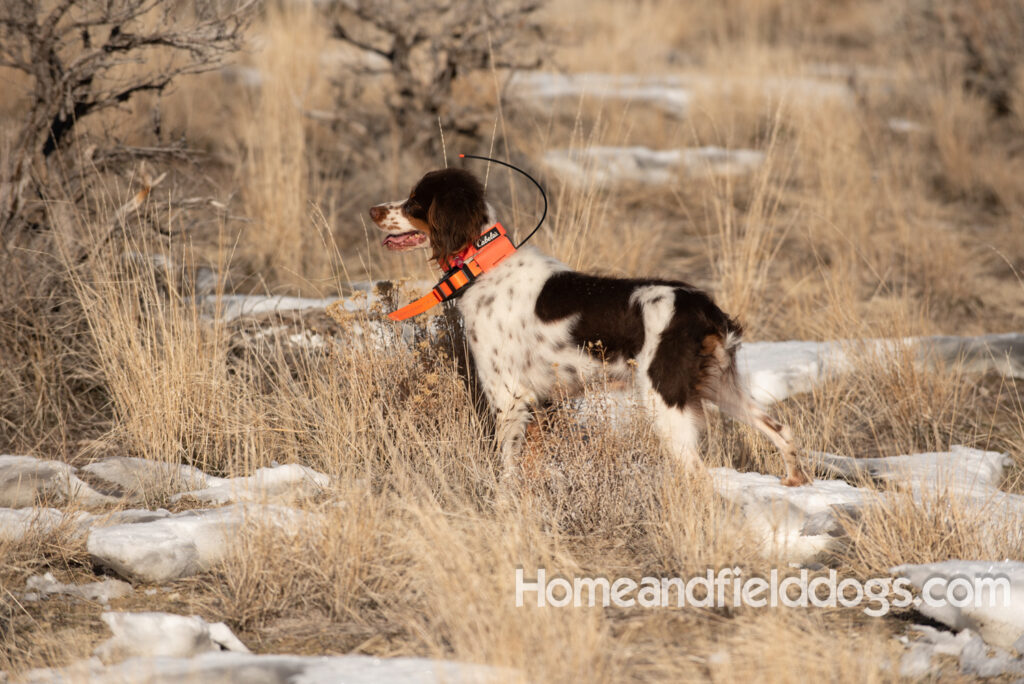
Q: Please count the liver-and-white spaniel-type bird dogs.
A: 1